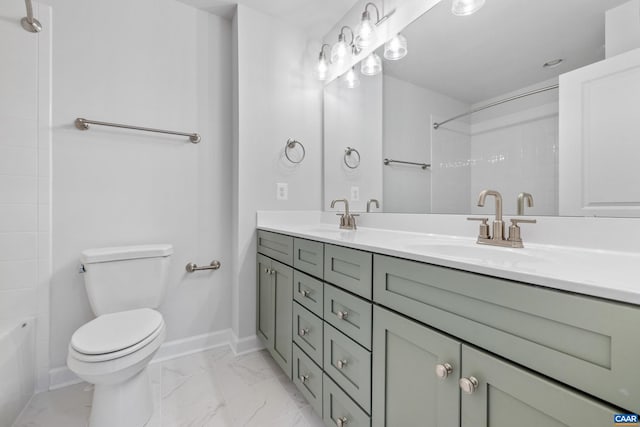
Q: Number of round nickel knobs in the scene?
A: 10